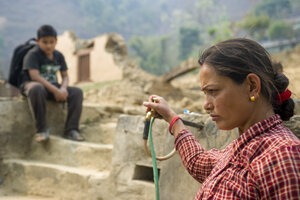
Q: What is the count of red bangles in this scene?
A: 1